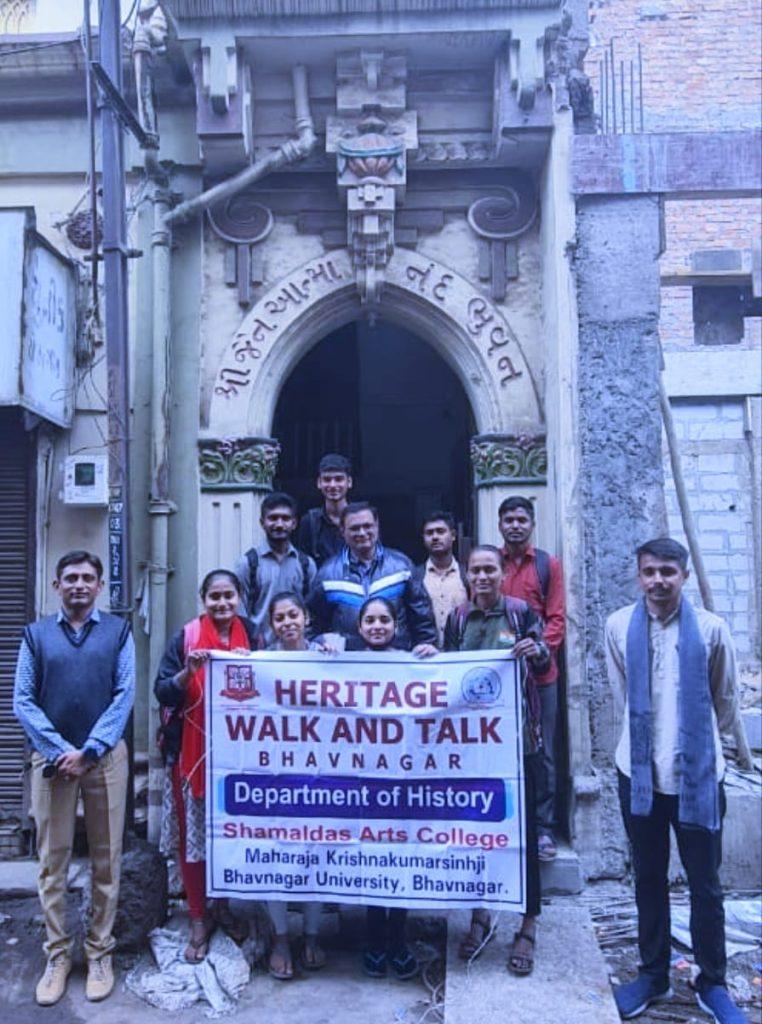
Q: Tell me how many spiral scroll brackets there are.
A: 2